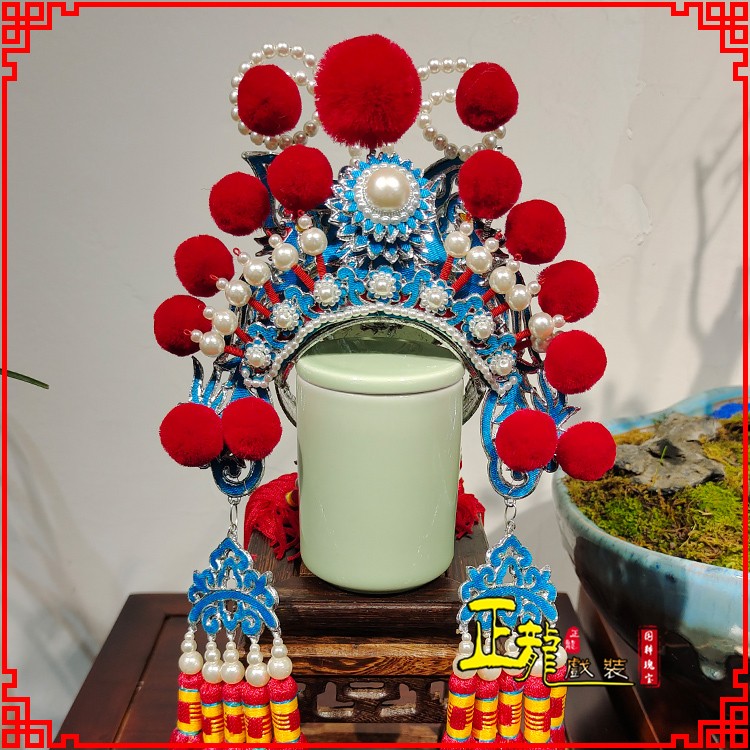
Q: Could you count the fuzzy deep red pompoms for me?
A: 15